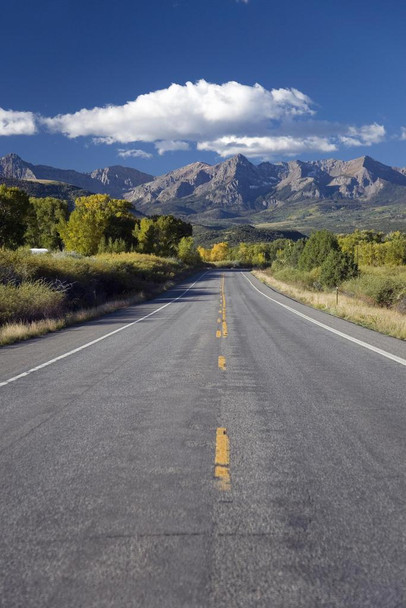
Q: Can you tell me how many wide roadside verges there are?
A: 2